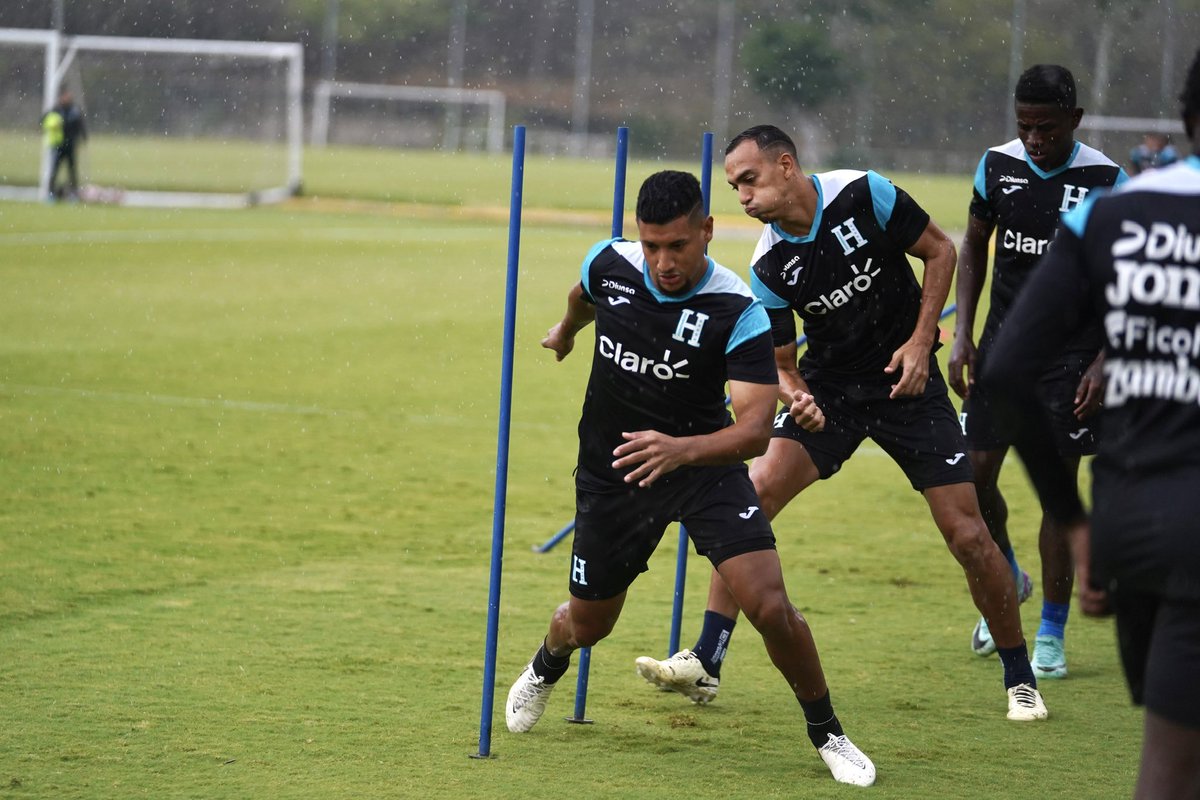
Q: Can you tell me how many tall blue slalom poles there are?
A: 3